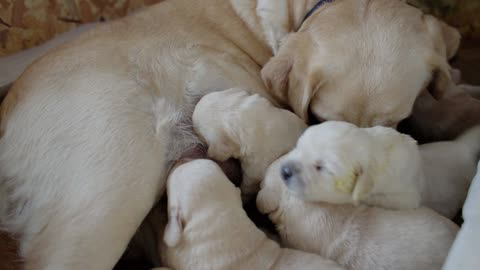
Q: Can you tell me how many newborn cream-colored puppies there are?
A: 4